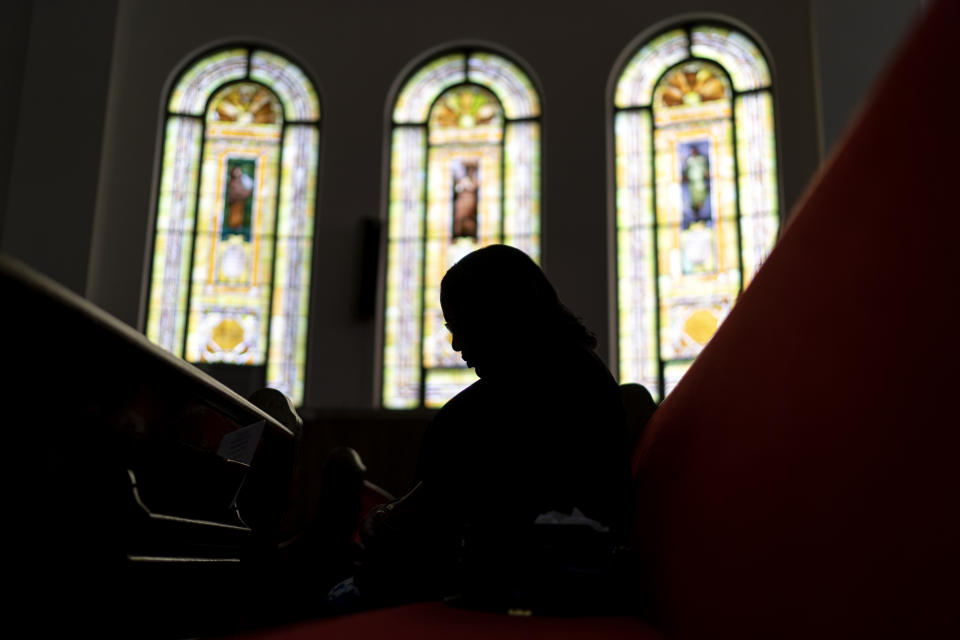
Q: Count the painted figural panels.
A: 3